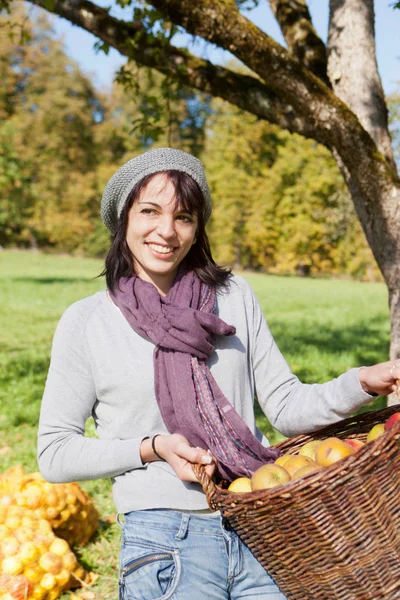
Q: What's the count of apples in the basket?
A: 10